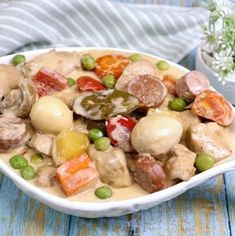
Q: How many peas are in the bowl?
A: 14